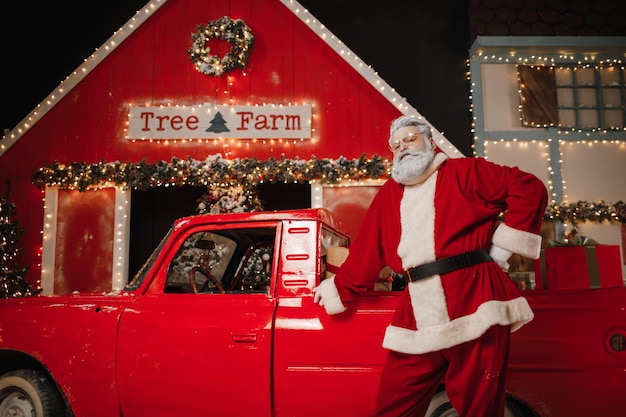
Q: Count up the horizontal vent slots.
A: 3